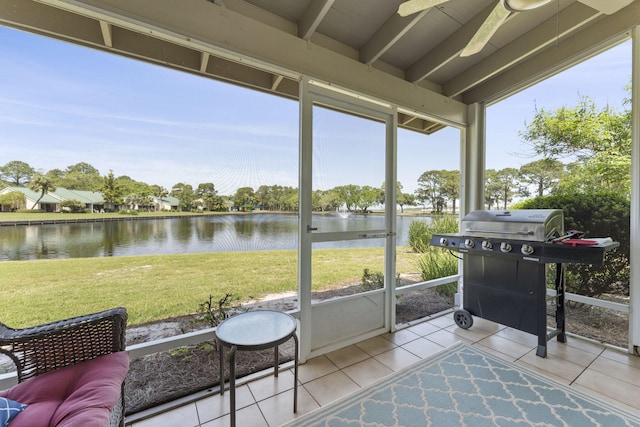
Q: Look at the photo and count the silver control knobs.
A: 5